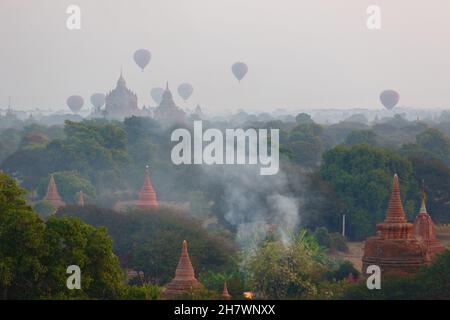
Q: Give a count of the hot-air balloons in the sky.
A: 7